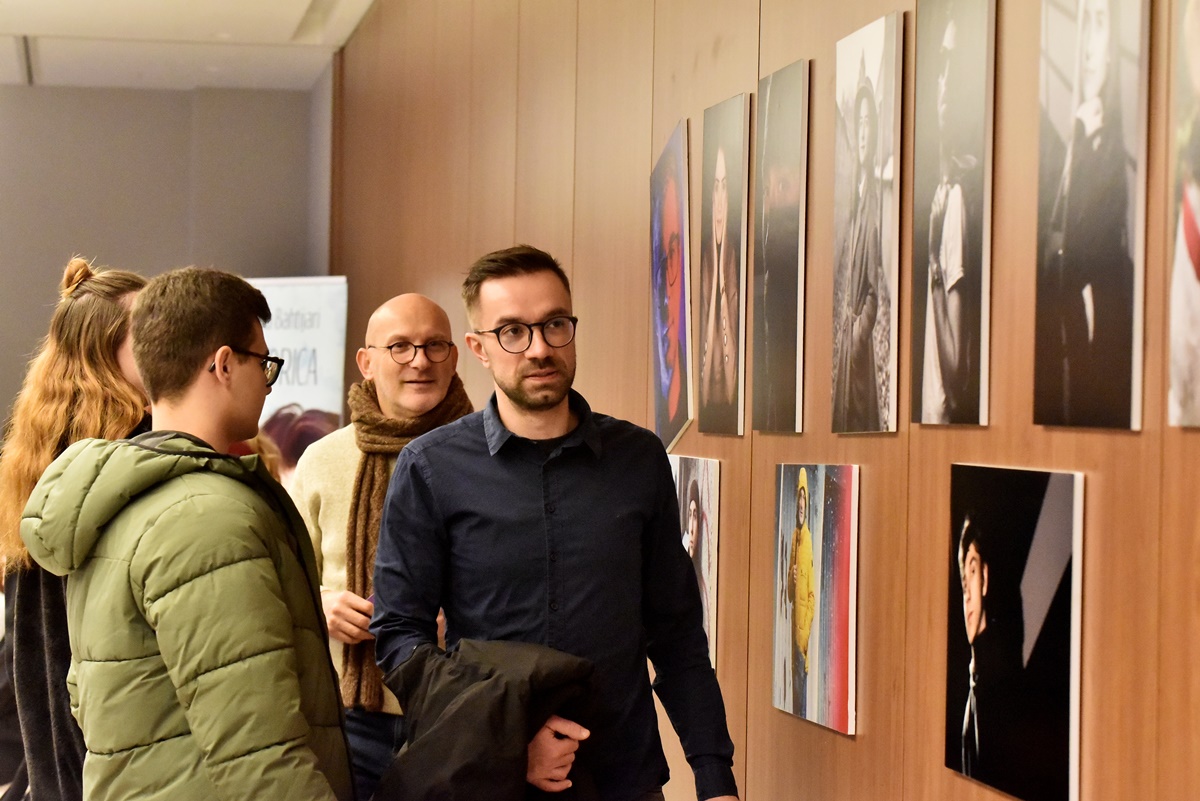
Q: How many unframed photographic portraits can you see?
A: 10